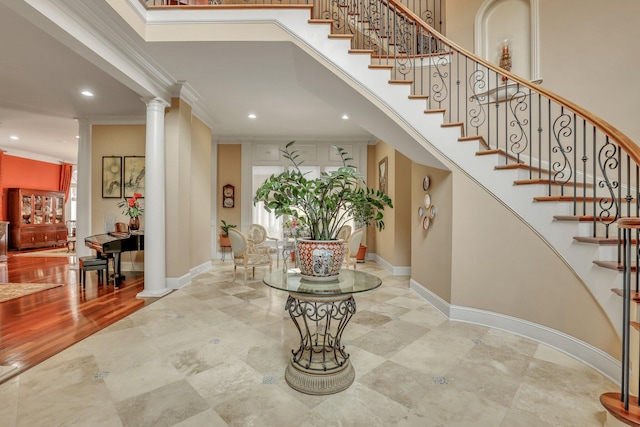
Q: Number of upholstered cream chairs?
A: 4